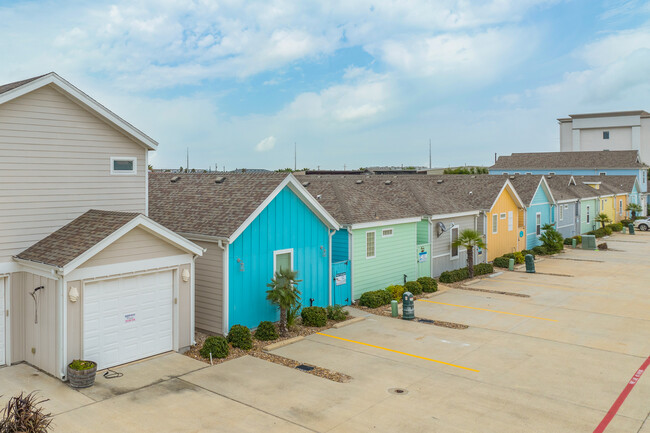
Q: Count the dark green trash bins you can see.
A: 3